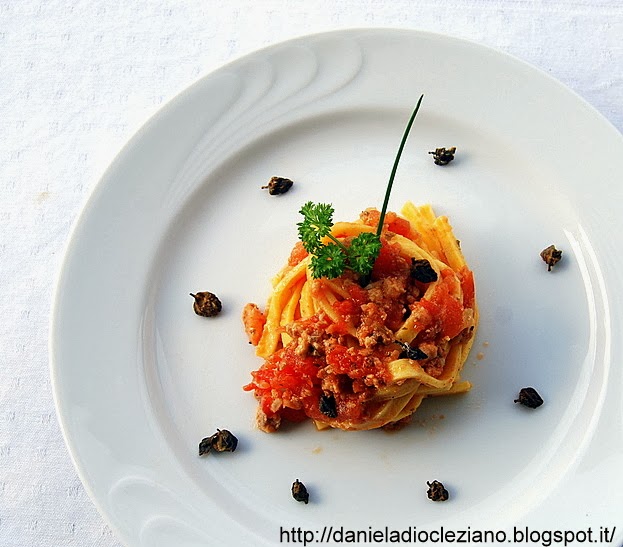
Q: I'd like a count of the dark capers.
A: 11